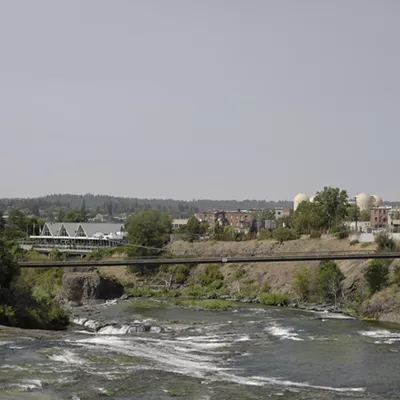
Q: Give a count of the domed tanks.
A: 4